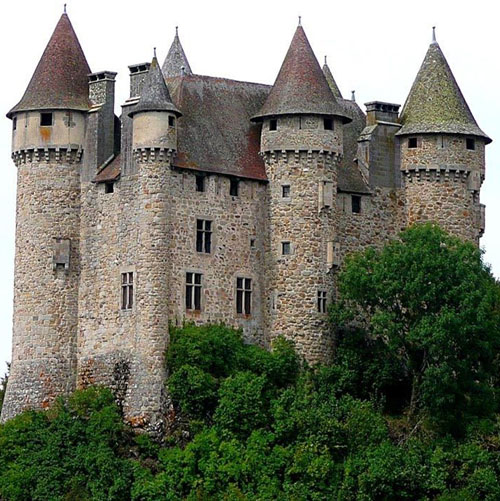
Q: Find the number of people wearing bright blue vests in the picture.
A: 0